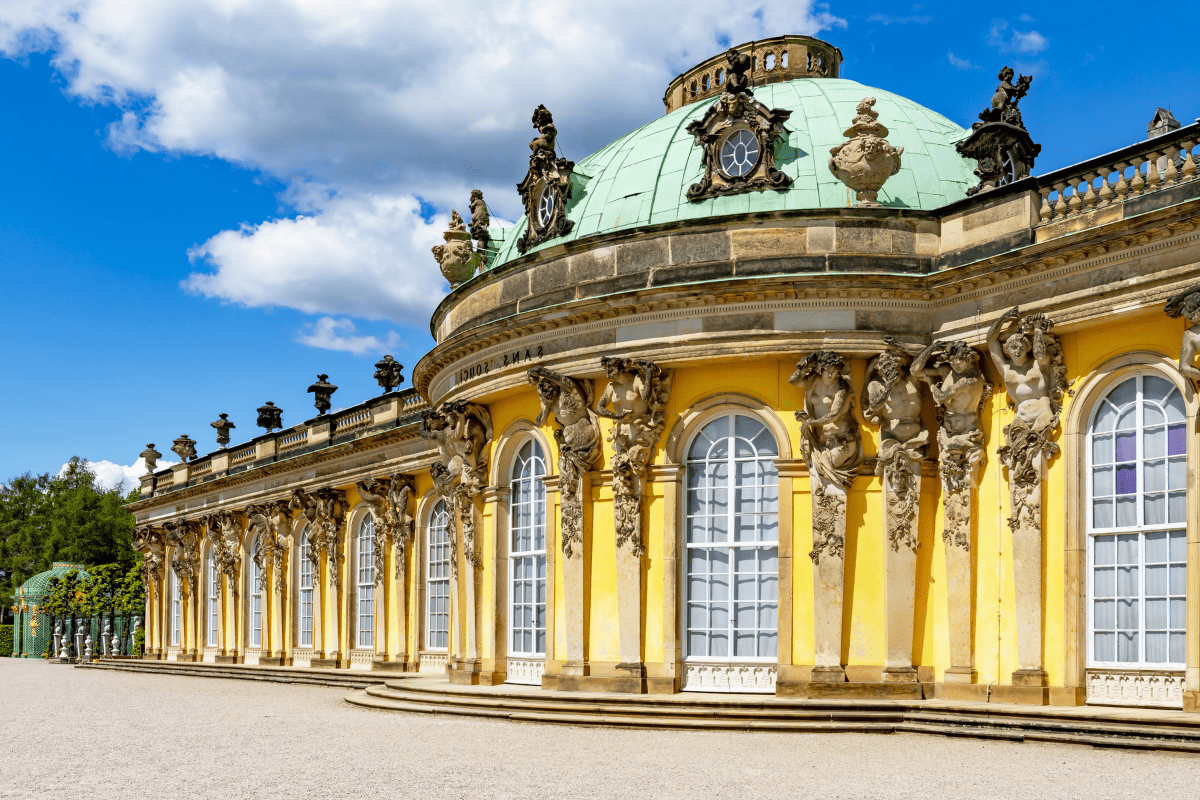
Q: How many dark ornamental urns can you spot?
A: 6